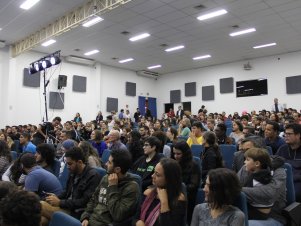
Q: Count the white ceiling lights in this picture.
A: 12